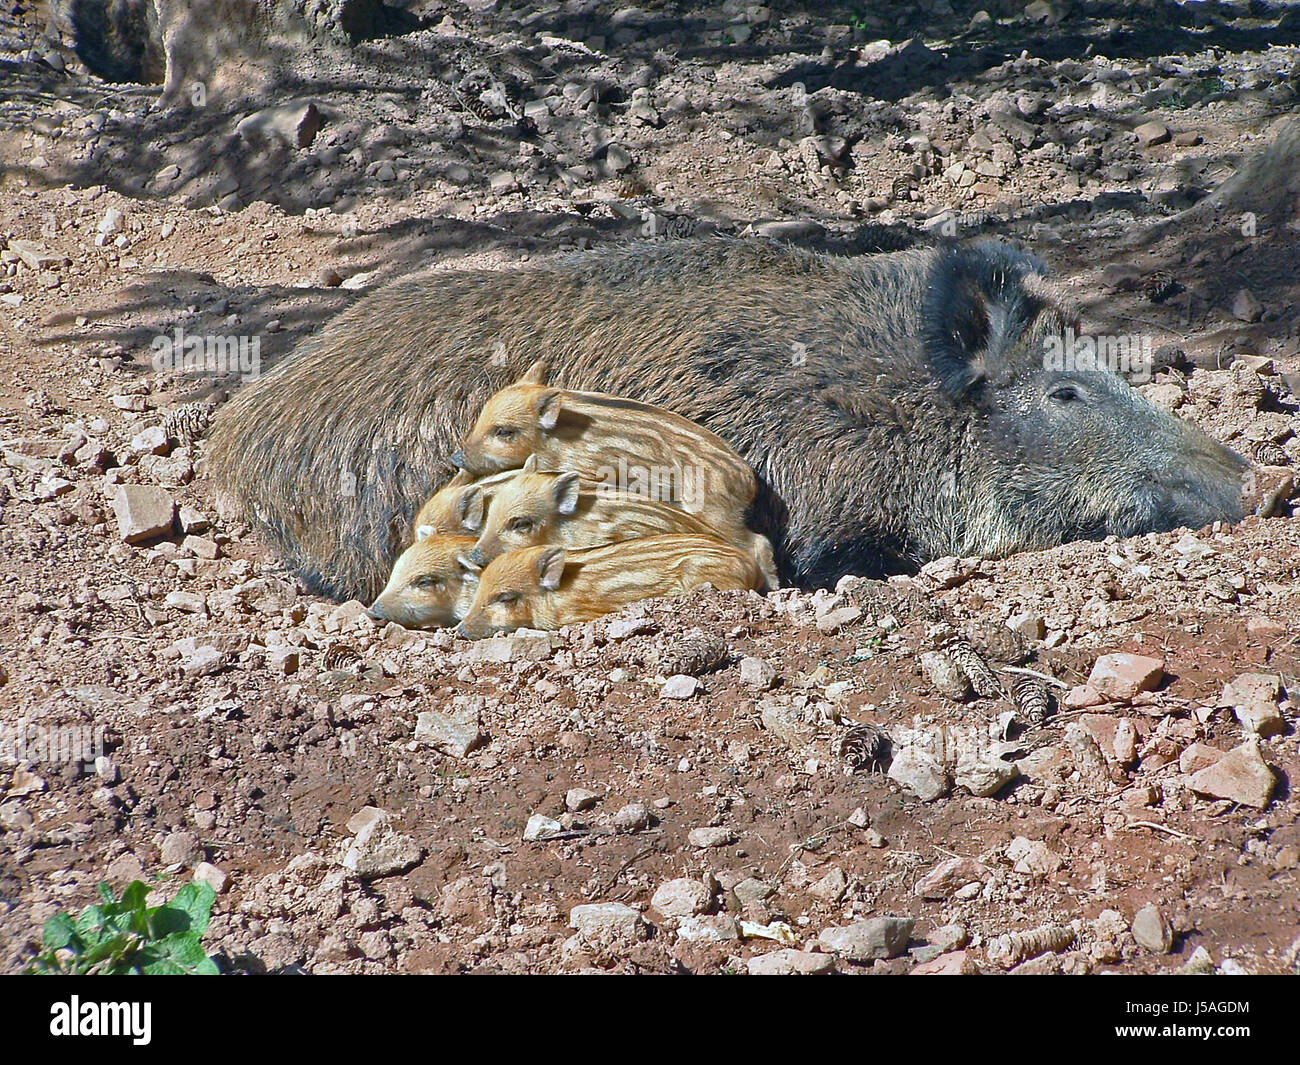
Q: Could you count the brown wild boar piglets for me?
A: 5